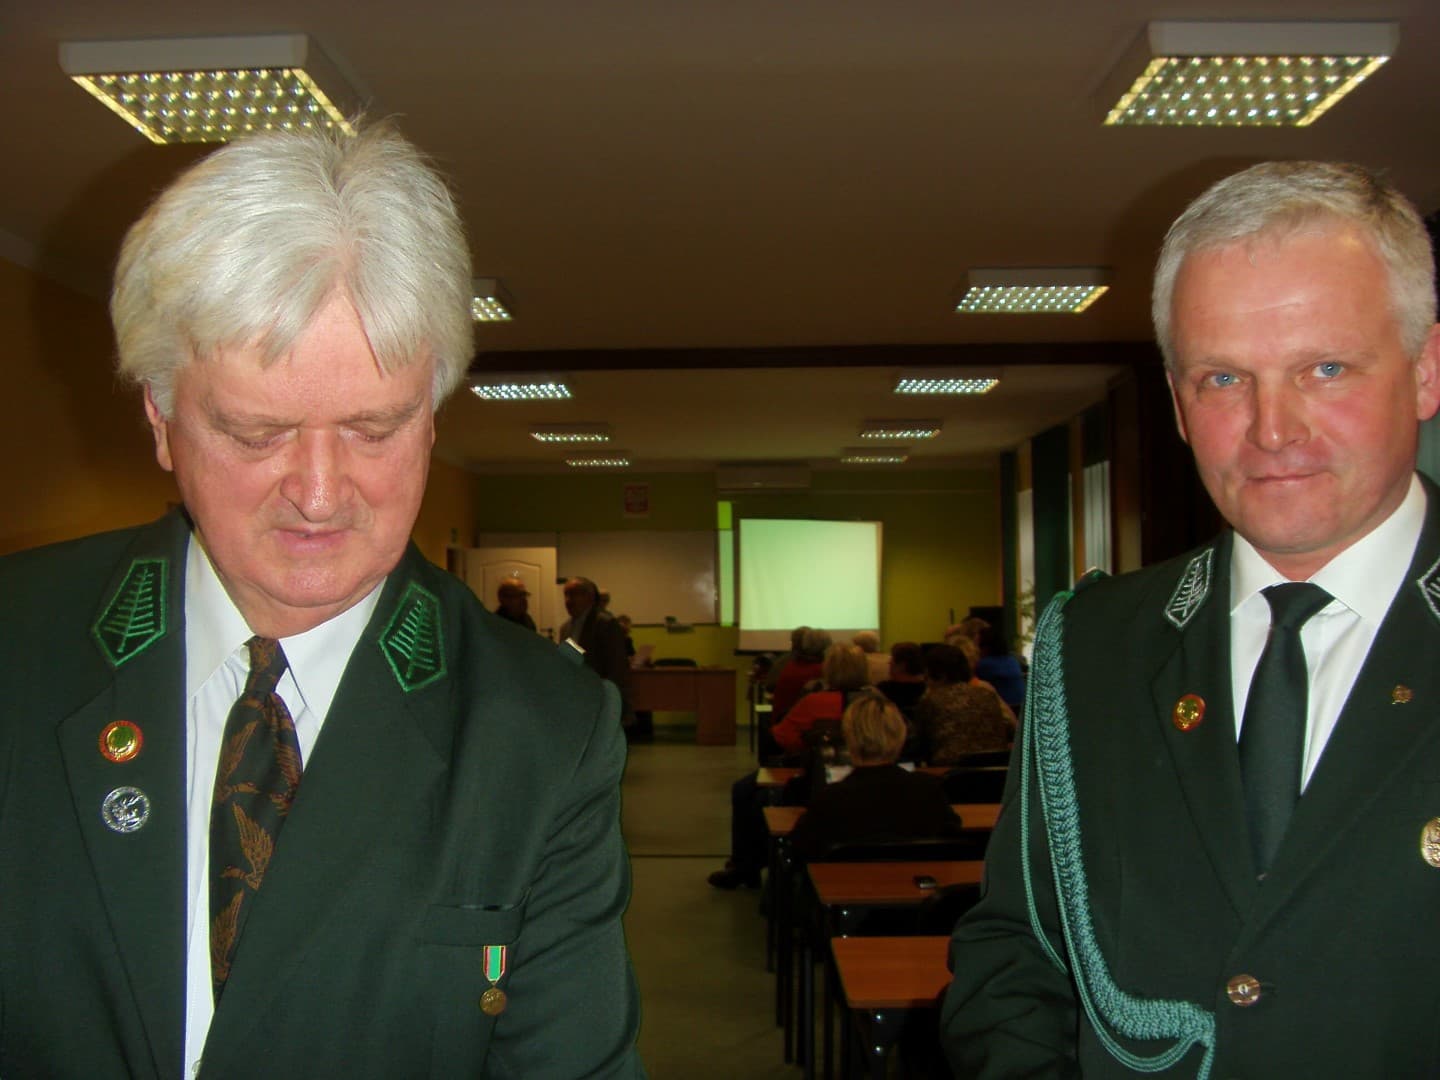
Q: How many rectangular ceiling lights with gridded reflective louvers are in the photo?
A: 10